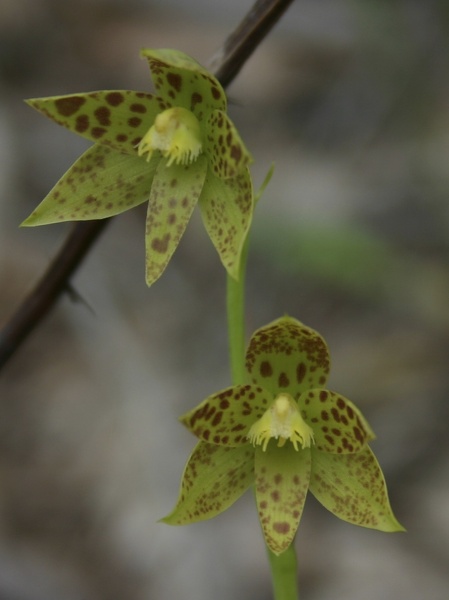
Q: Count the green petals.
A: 12